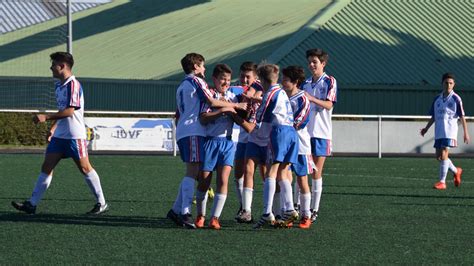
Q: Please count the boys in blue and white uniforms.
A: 8